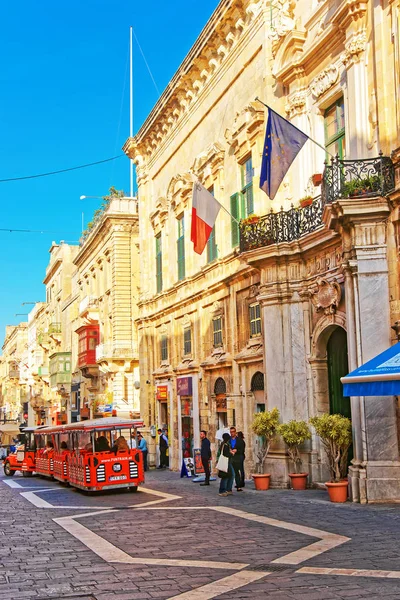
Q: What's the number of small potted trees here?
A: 3